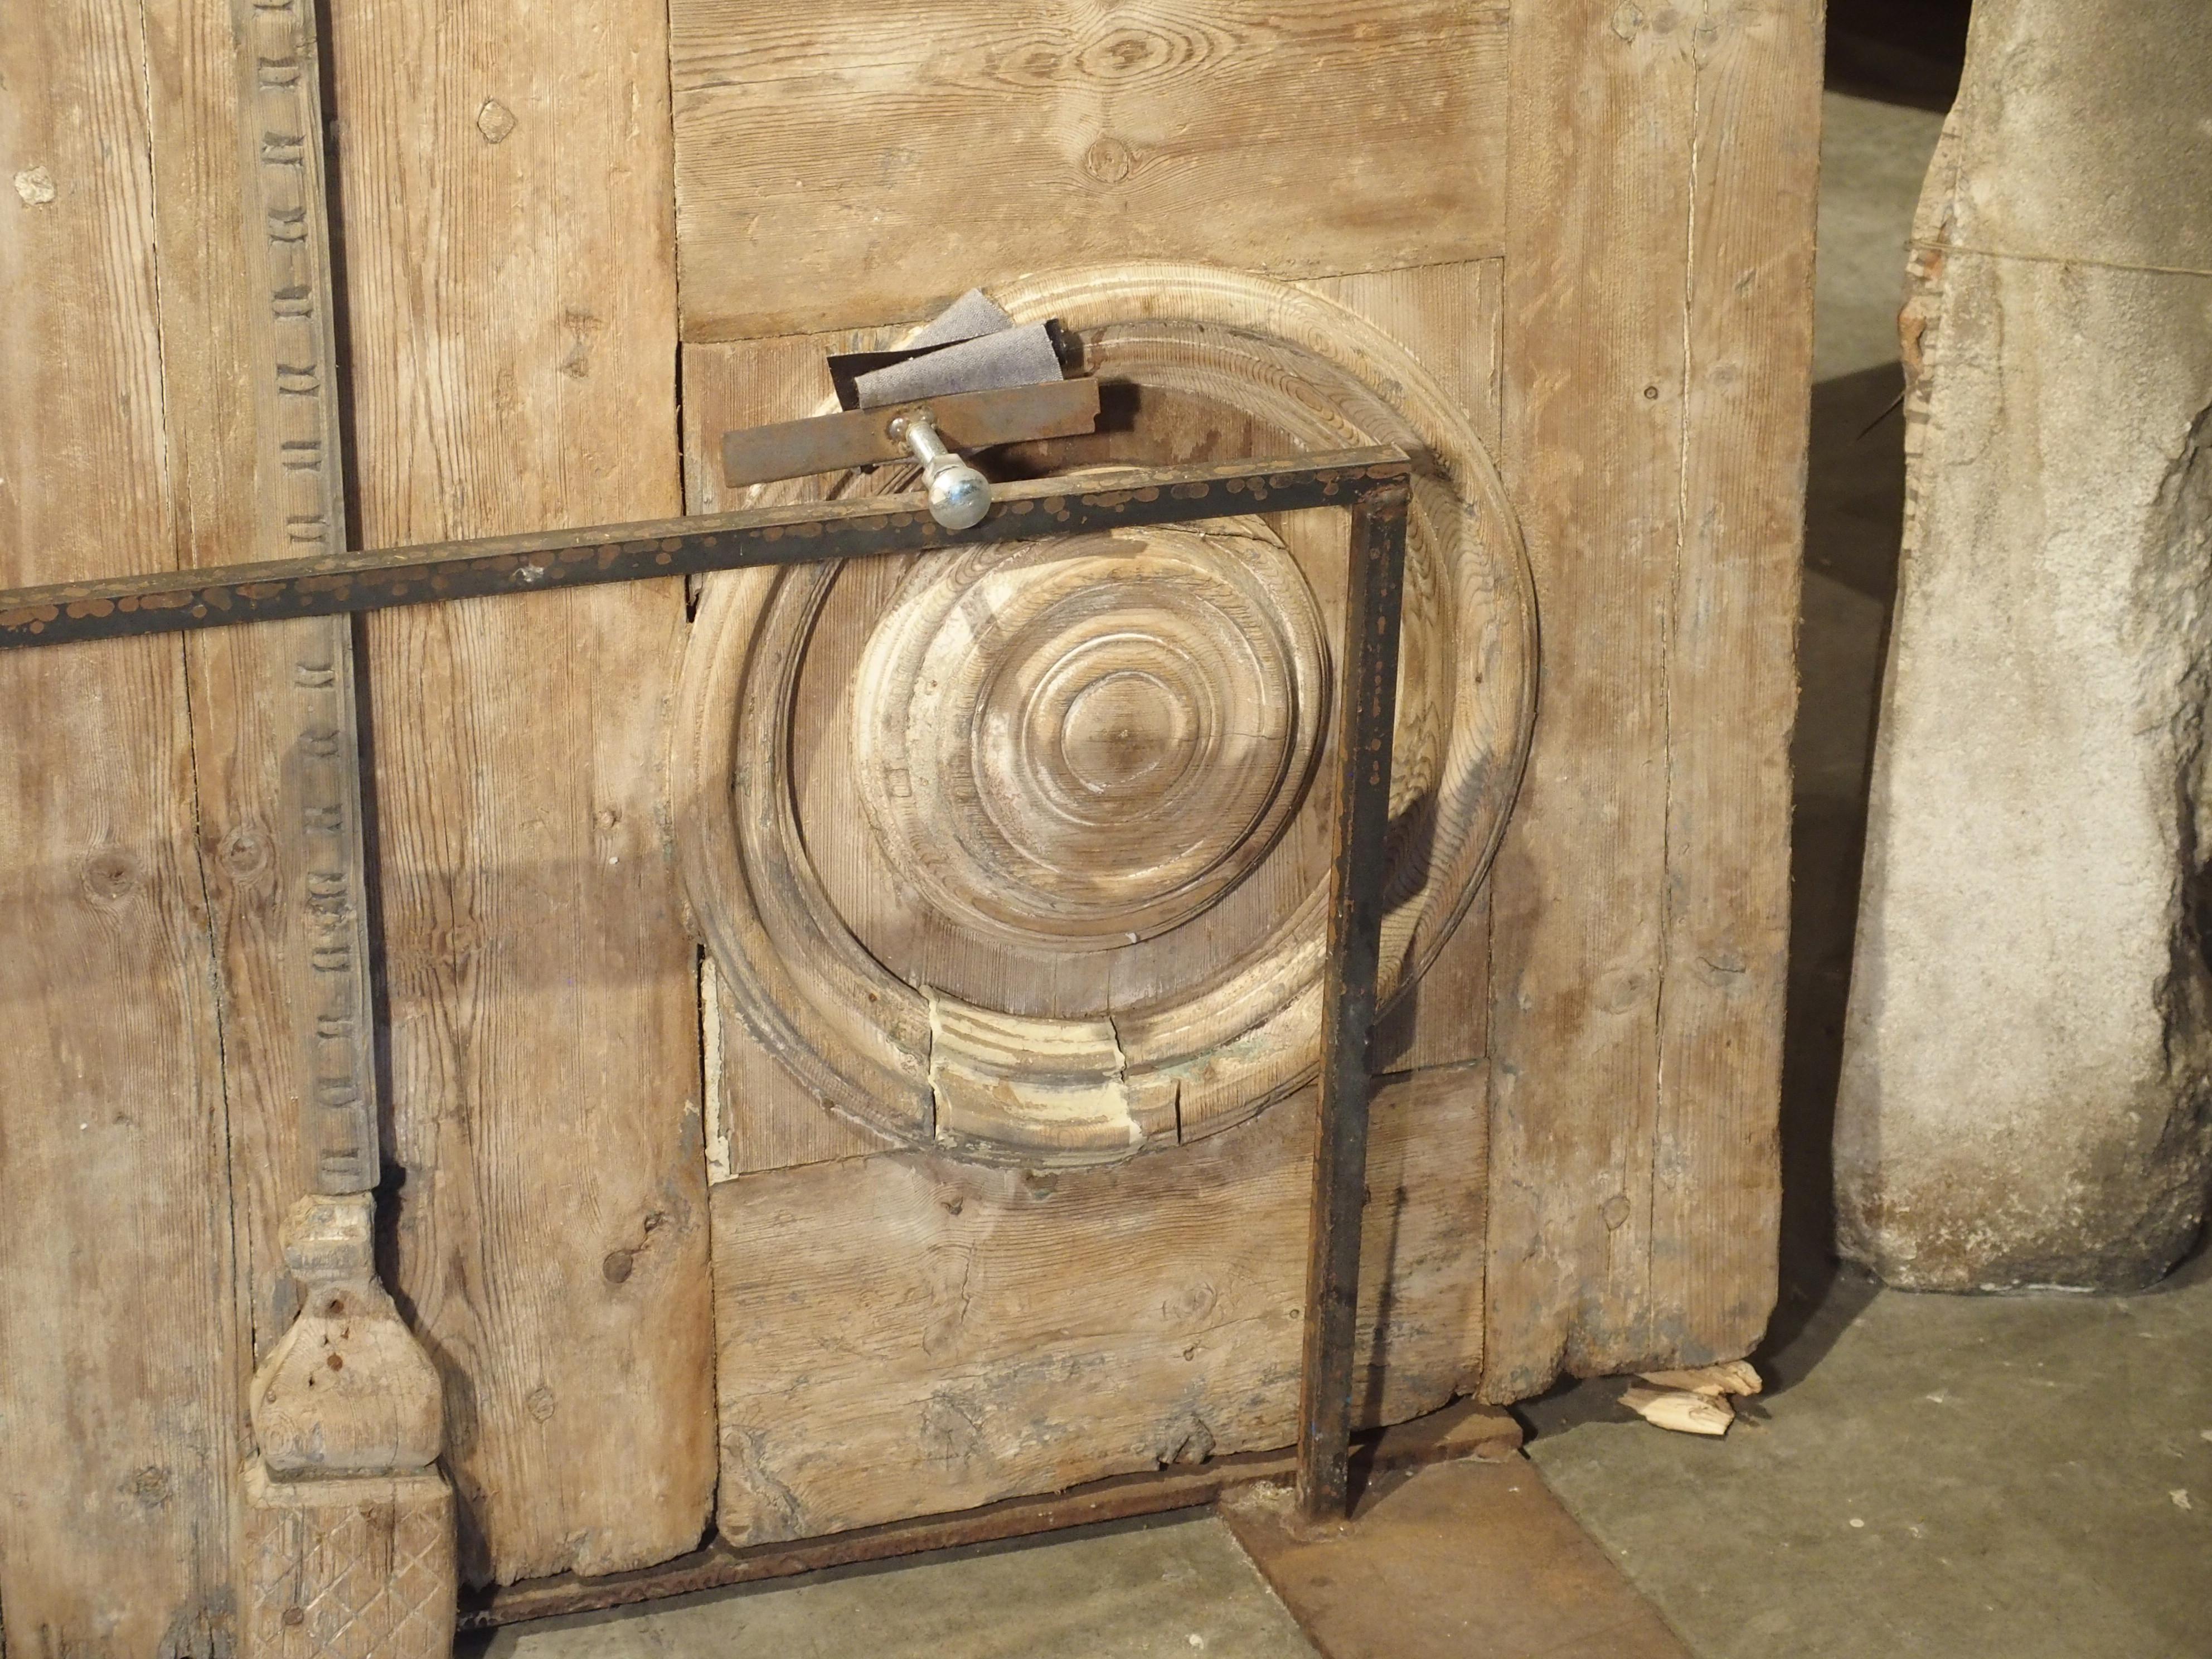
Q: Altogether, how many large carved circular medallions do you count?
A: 1